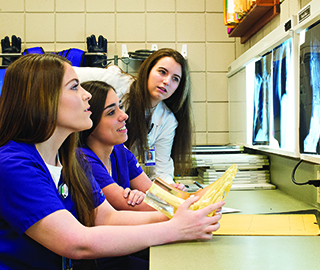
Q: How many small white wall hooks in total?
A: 3